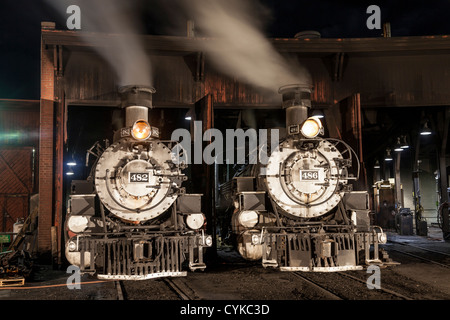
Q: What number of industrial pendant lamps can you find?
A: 9